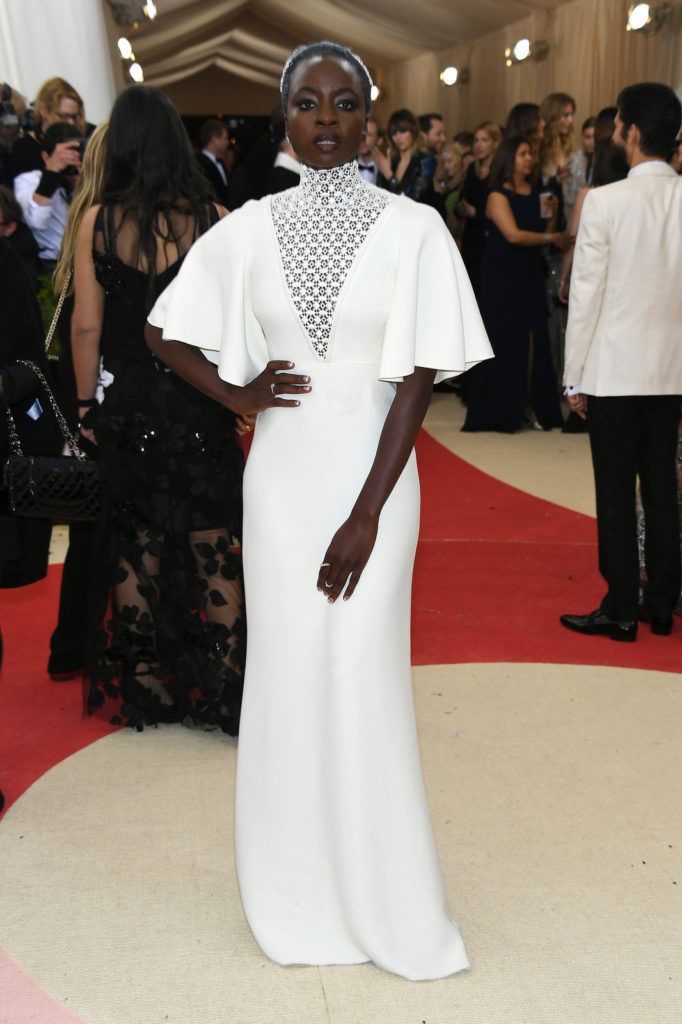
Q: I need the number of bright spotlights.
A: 7